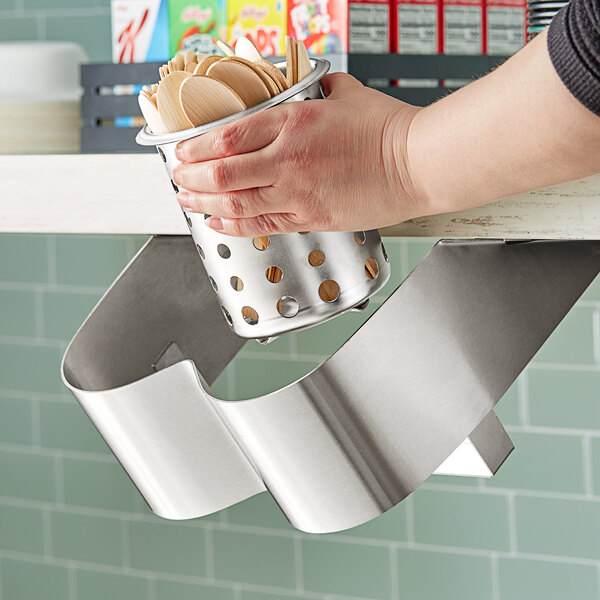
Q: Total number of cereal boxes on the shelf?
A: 8